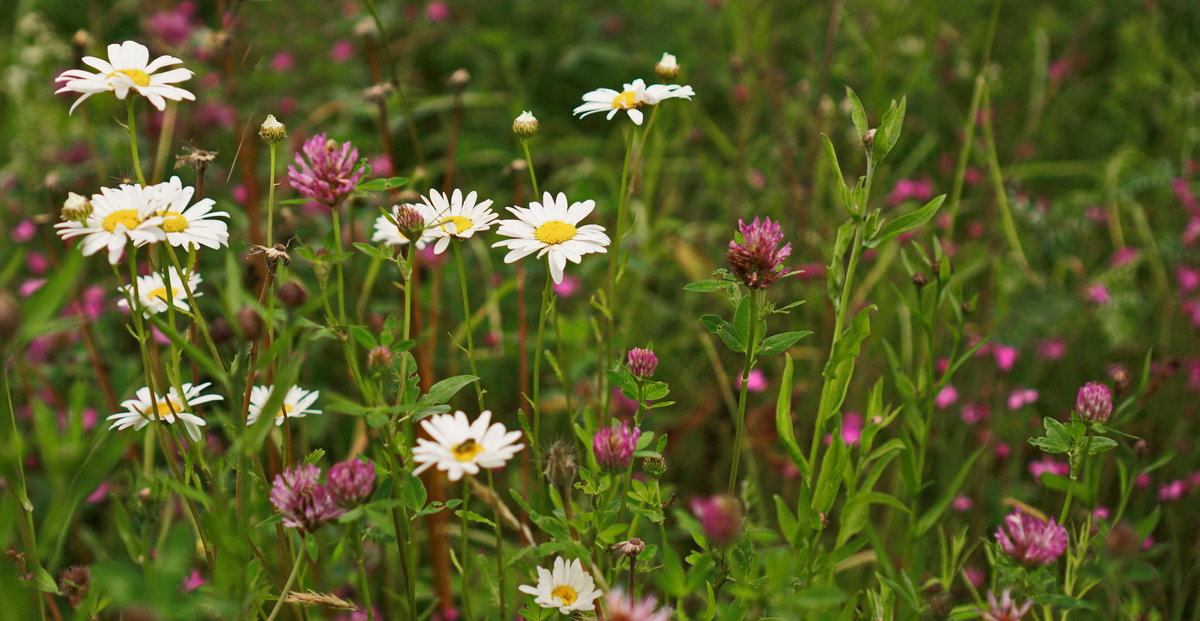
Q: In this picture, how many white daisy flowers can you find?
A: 12